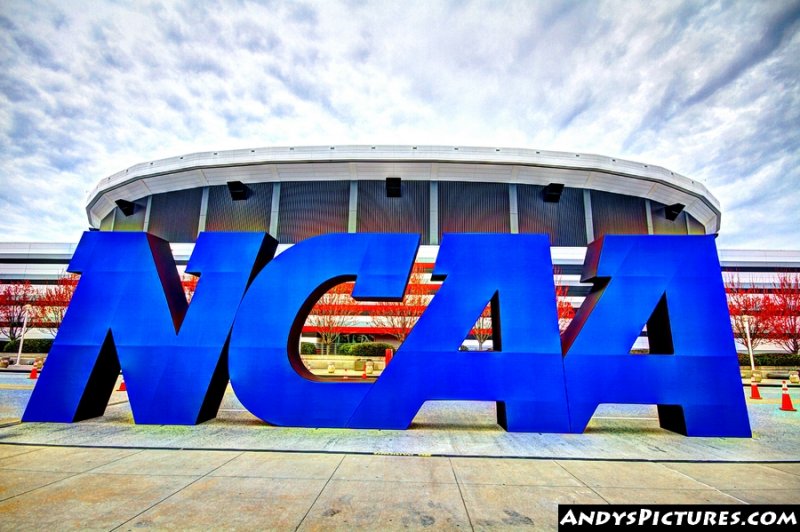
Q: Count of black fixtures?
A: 5